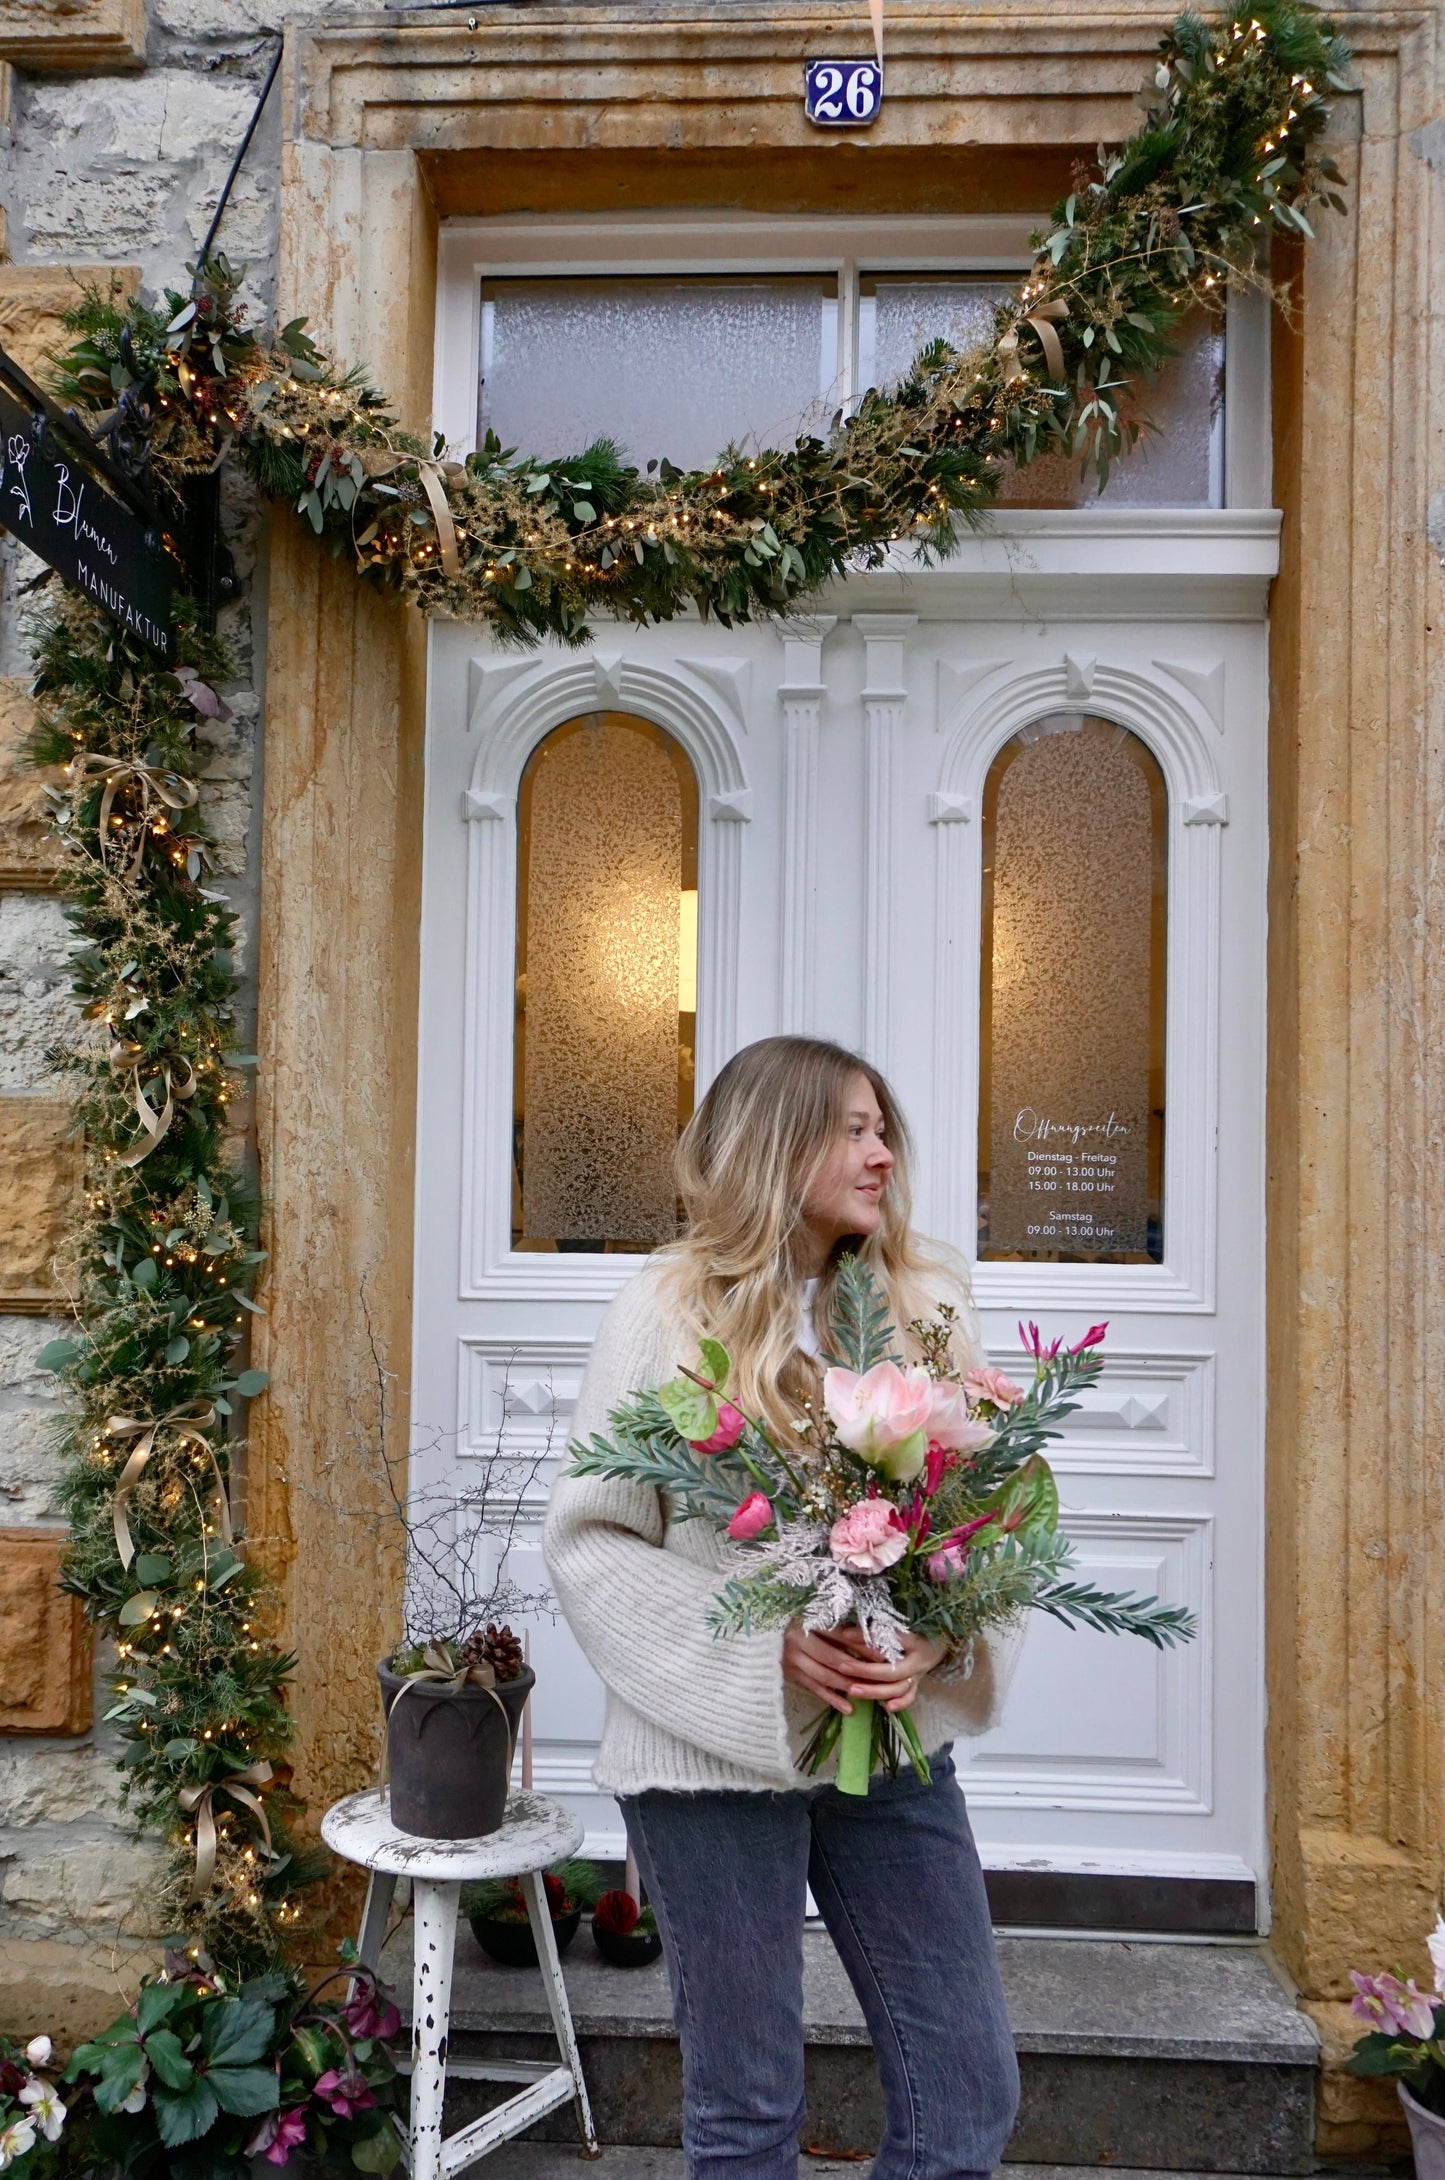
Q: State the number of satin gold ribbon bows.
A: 7